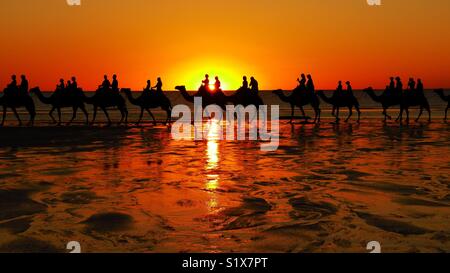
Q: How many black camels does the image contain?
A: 11